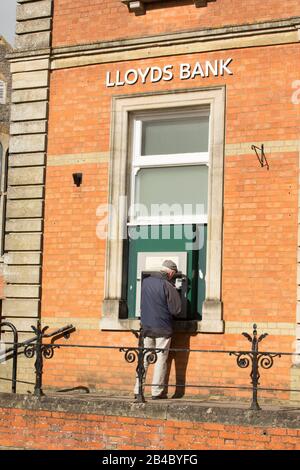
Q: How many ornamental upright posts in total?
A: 3